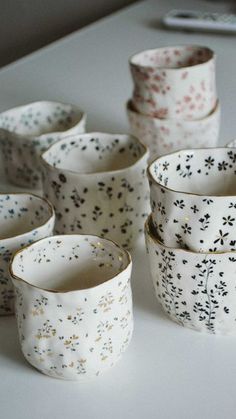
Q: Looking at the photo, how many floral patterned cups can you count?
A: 8